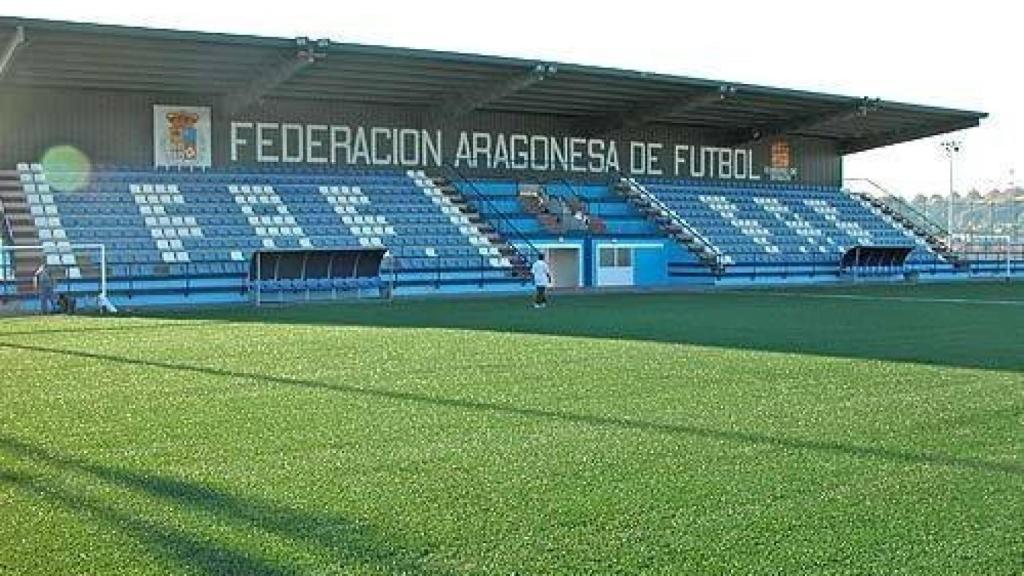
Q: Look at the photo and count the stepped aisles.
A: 4